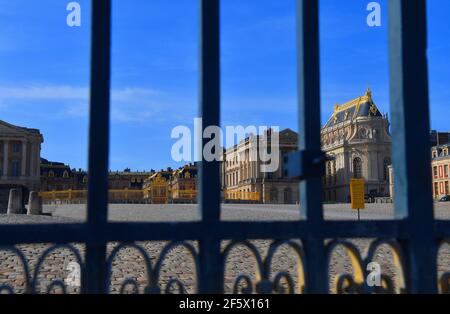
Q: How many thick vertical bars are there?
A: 4